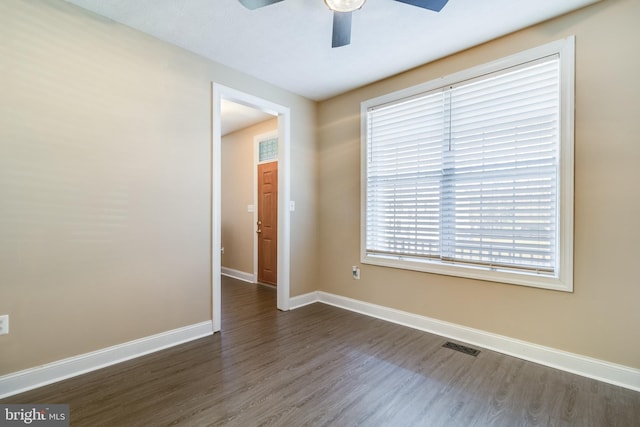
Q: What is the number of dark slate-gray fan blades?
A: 3